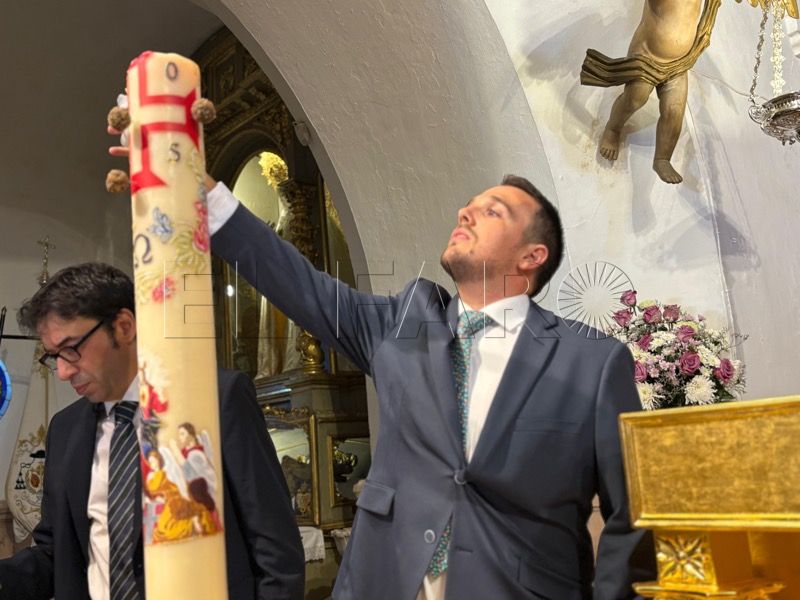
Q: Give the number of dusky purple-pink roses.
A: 9